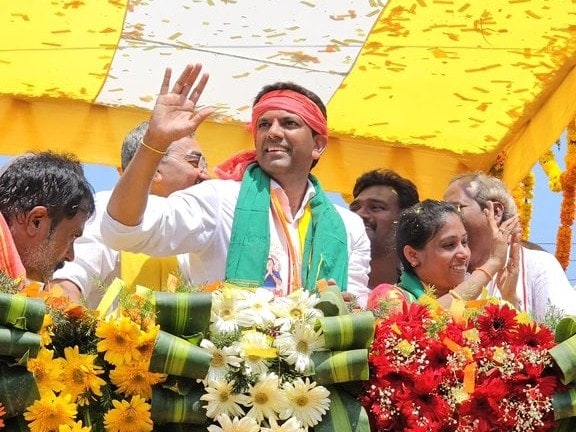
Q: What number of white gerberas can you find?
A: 11